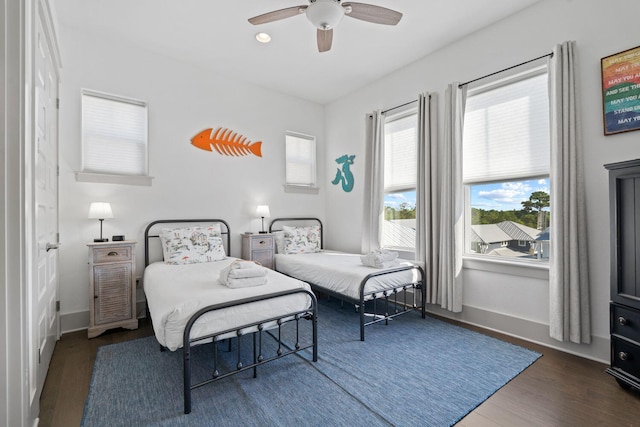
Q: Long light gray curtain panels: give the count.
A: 4